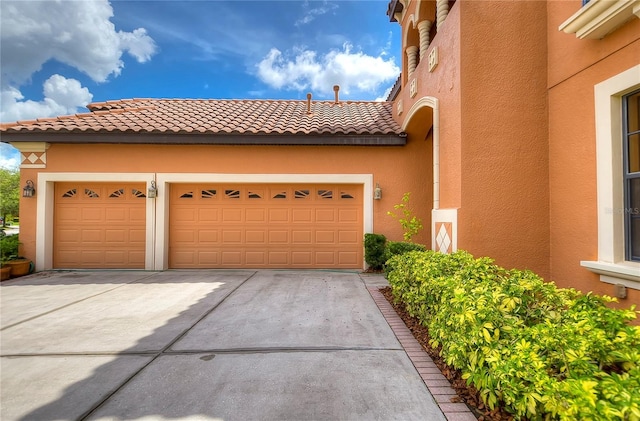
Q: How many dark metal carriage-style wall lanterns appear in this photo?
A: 3